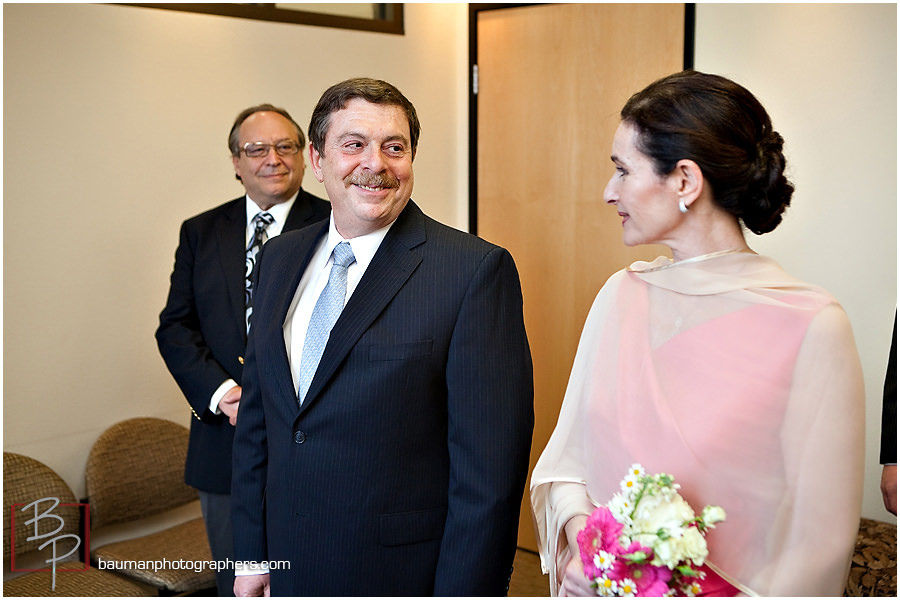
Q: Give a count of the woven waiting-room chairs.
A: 2